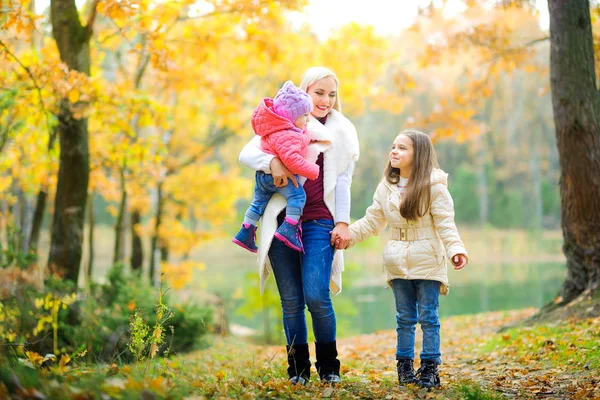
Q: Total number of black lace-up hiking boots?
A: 2